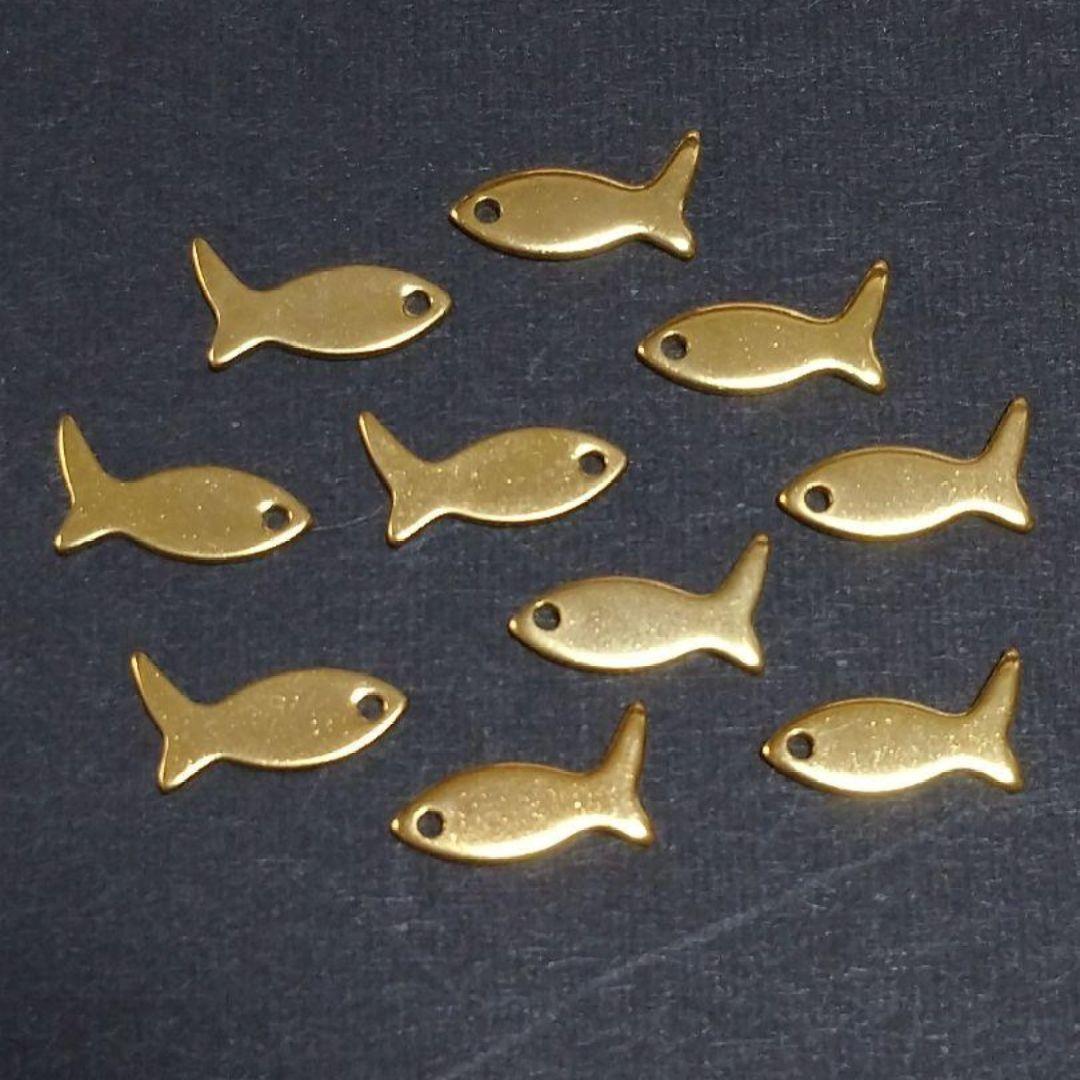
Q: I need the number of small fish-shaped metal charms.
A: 10